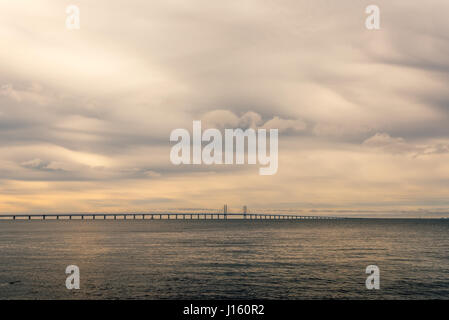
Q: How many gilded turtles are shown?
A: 0